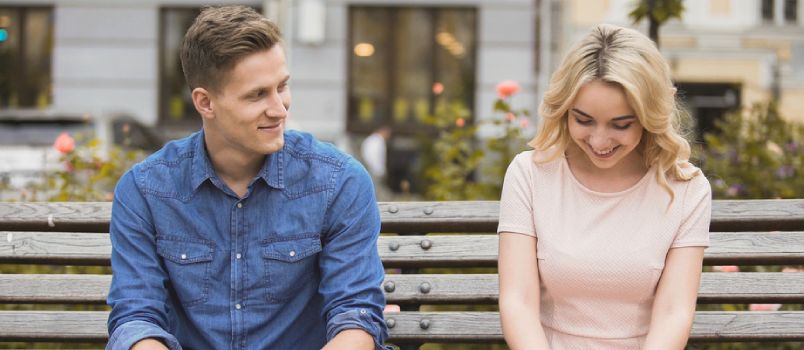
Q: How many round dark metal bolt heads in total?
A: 8